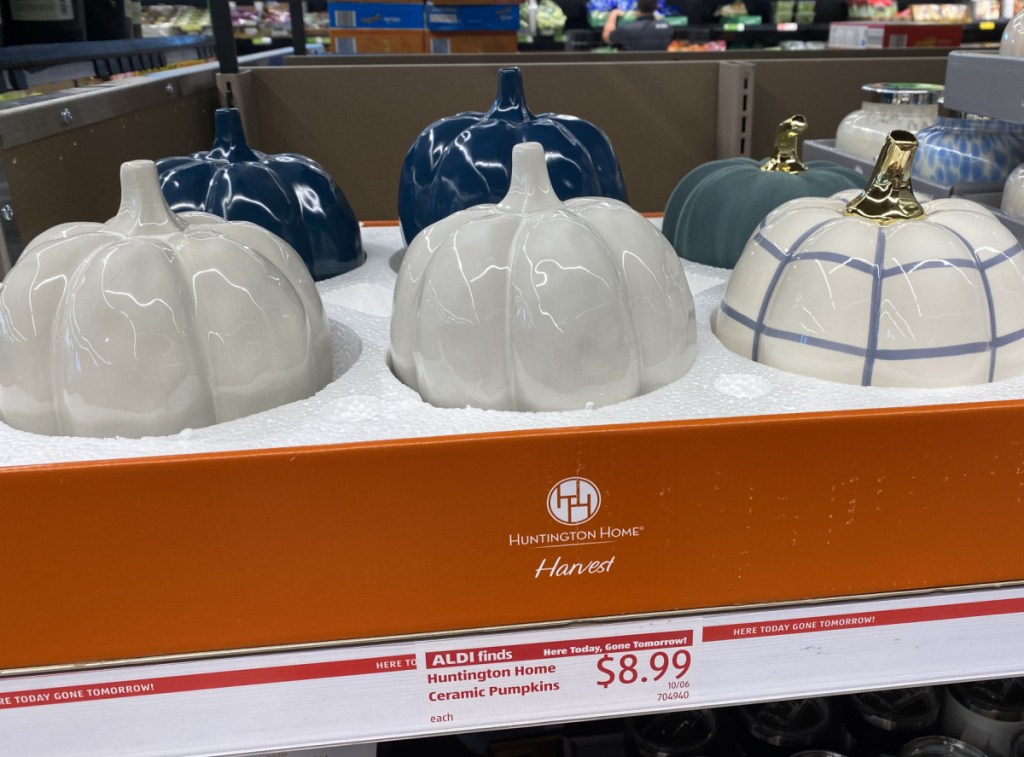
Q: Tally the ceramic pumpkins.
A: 6